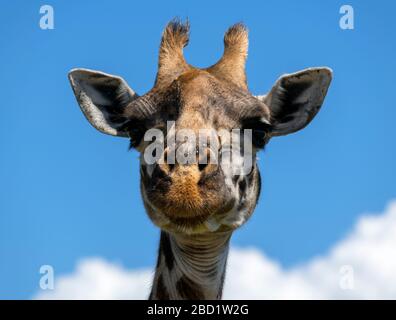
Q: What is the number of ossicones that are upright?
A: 2